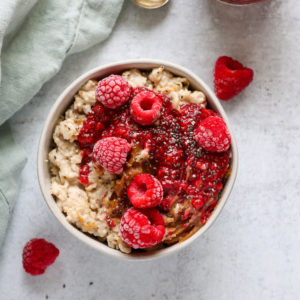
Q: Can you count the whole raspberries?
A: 8